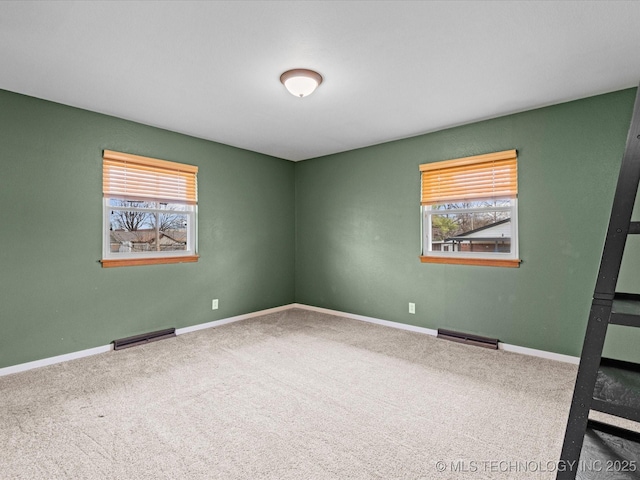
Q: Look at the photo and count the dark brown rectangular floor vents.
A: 2